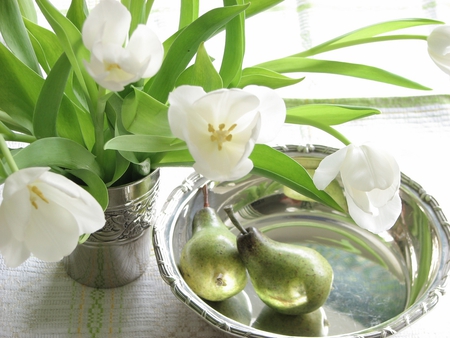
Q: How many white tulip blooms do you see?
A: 5